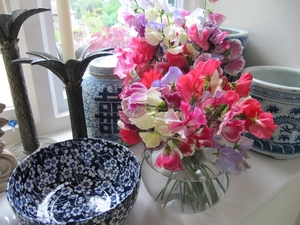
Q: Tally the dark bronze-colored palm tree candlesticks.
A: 2